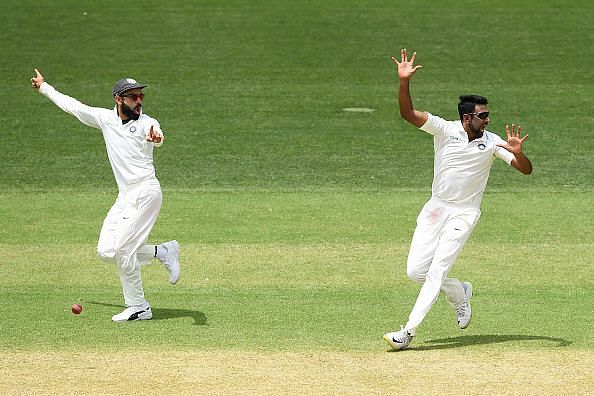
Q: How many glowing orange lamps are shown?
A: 0